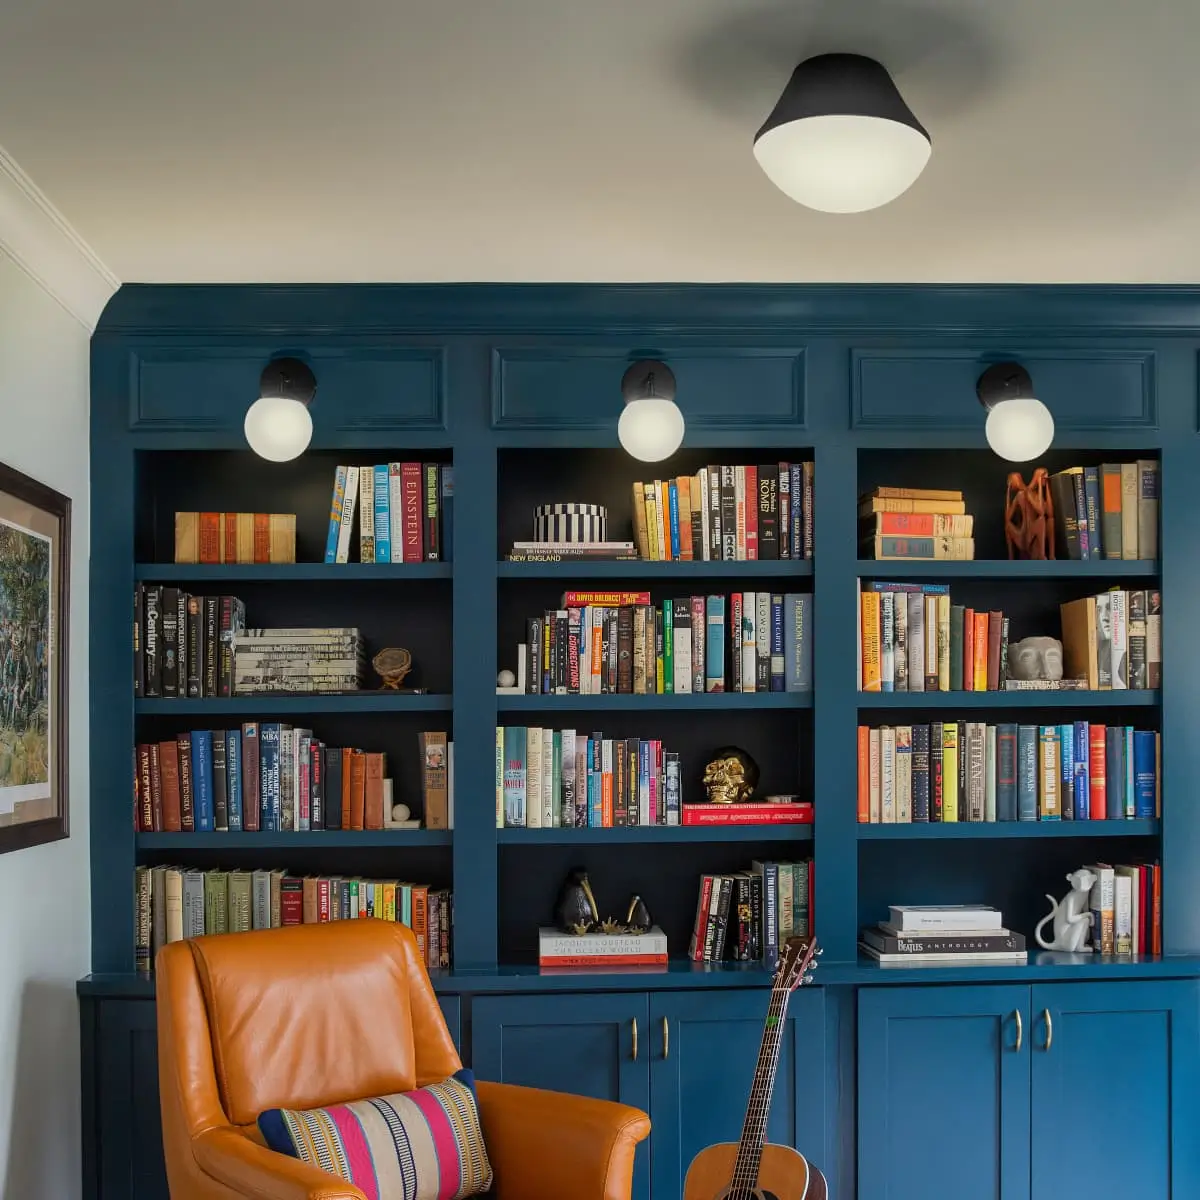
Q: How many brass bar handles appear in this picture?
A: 4